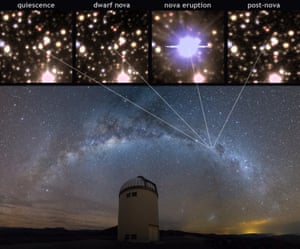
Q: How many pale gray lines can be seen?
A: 4